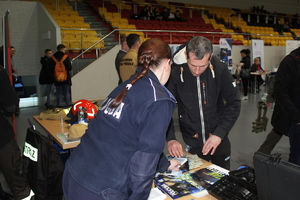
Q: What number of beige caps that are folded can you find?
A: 1